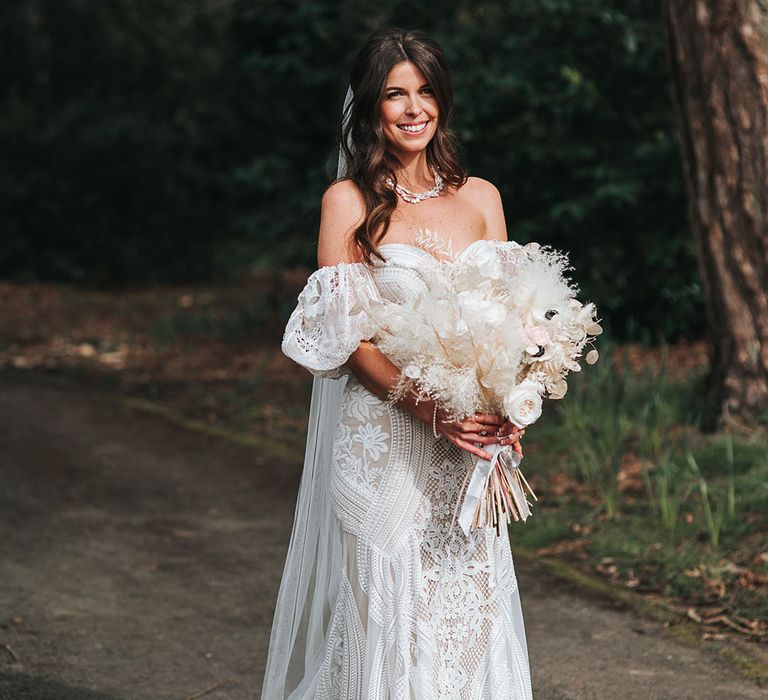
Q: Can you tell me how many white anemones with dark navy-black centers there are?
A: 2